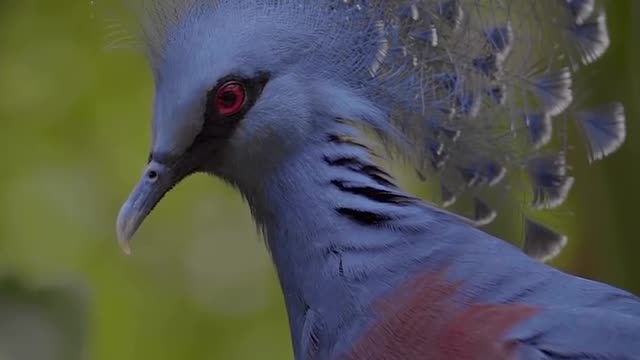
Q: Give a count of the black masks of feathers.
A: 1